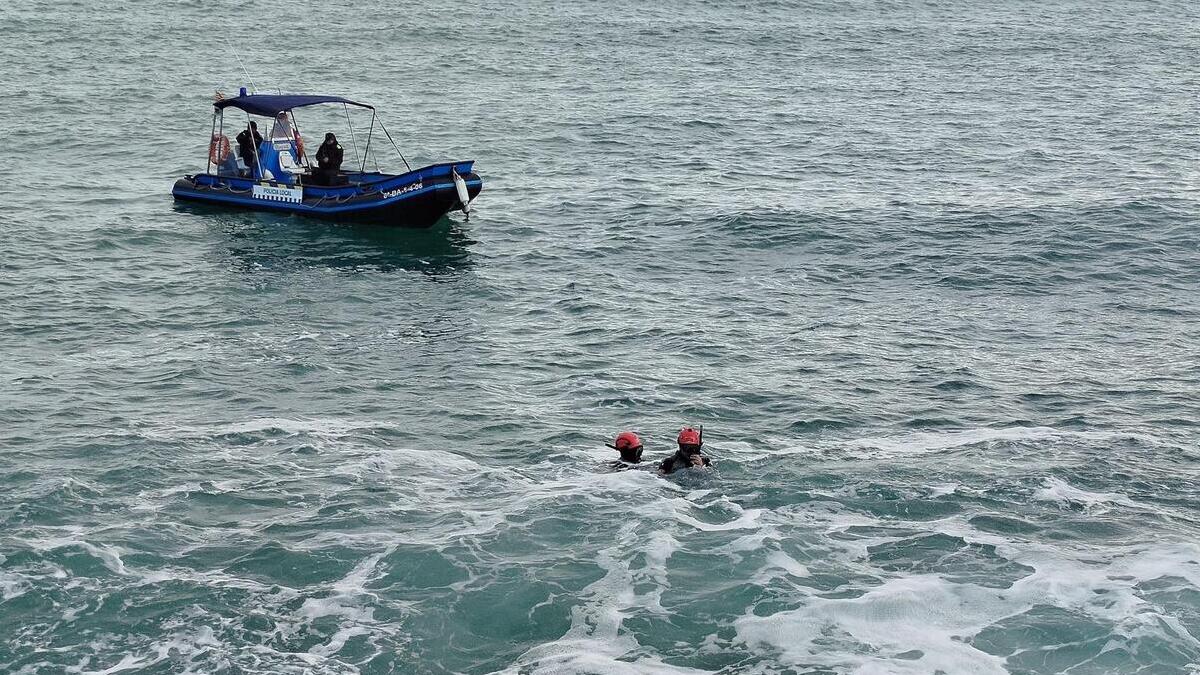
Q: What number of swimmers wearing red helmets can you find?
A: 2